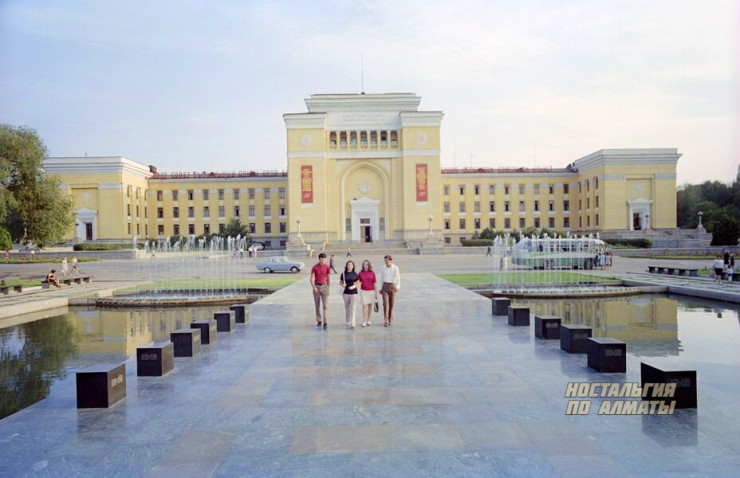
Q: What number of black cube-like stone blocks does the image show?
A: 12